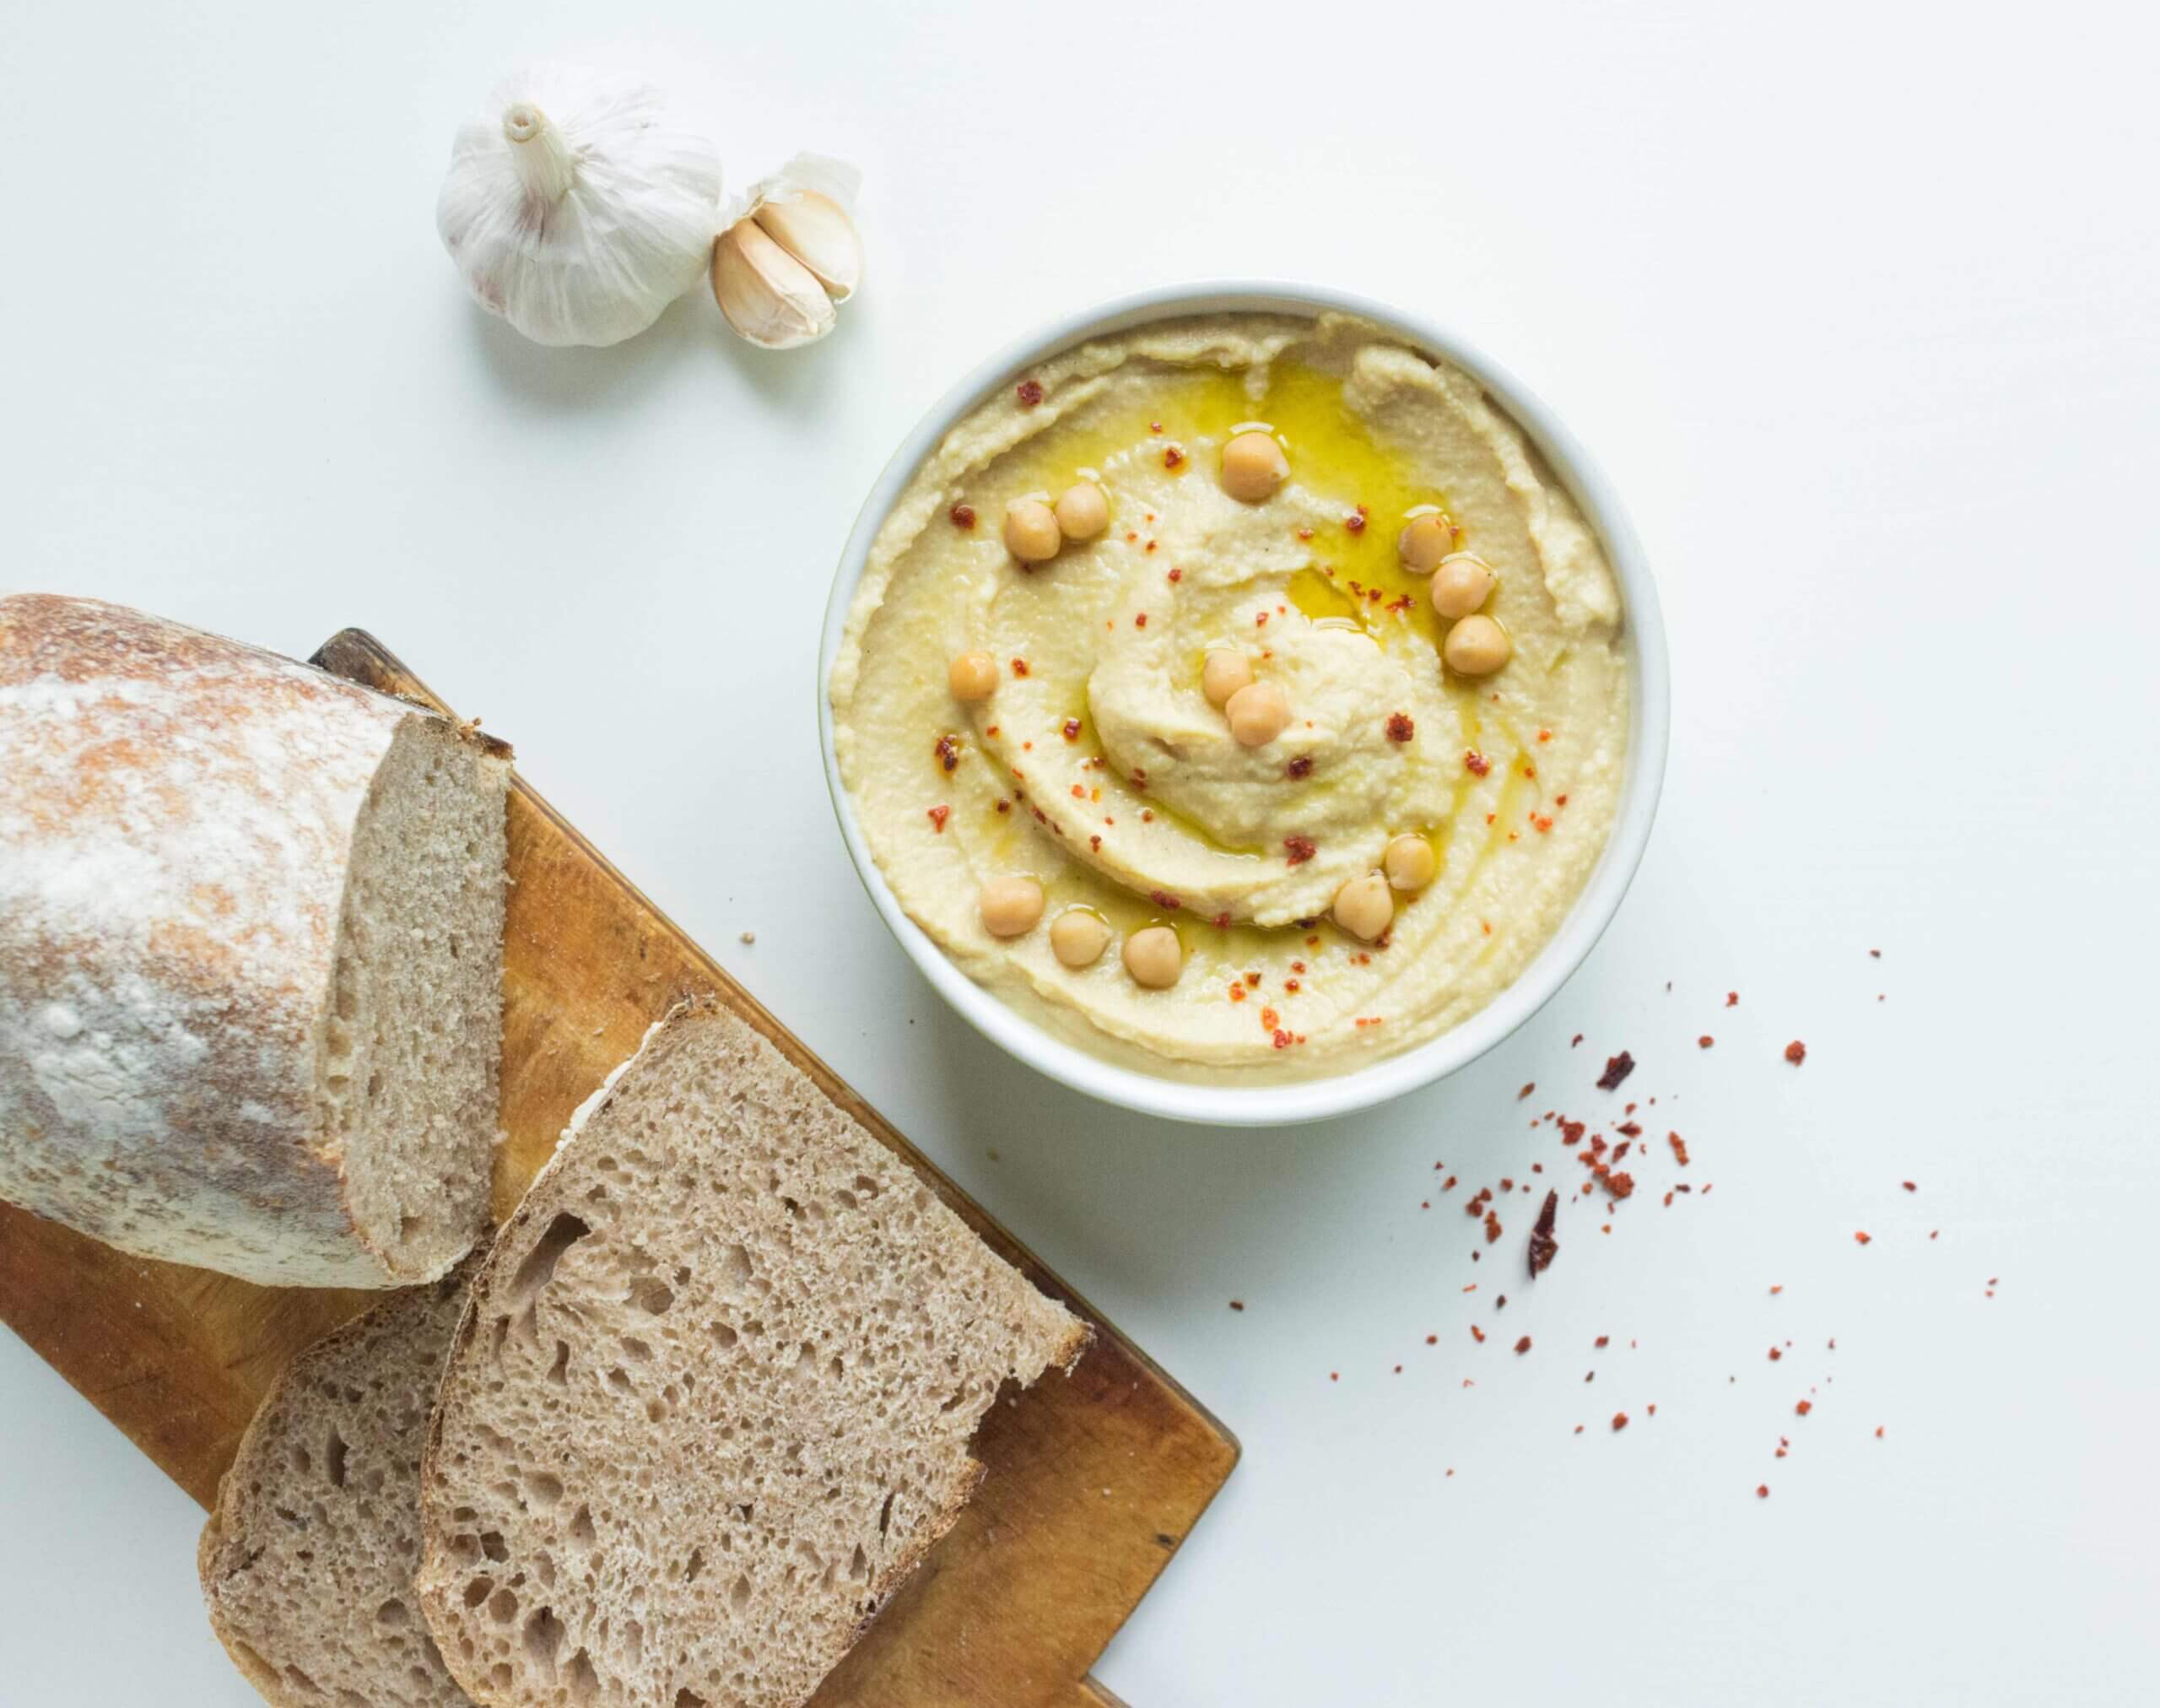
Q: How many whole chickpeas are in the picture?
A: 14